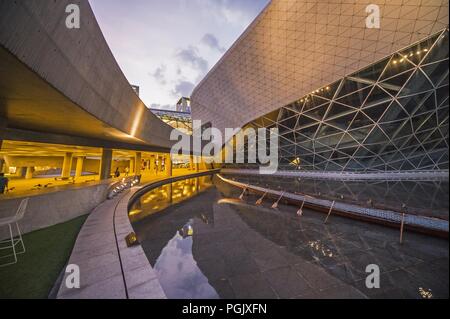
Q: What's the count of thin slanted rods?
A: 6